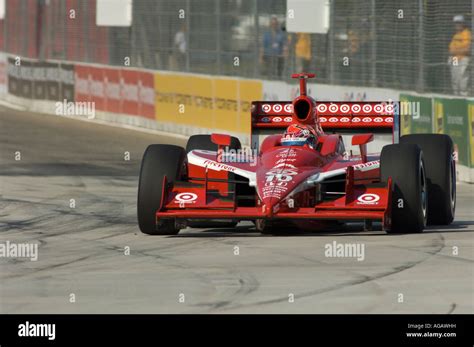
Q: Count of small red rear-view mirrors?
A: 2